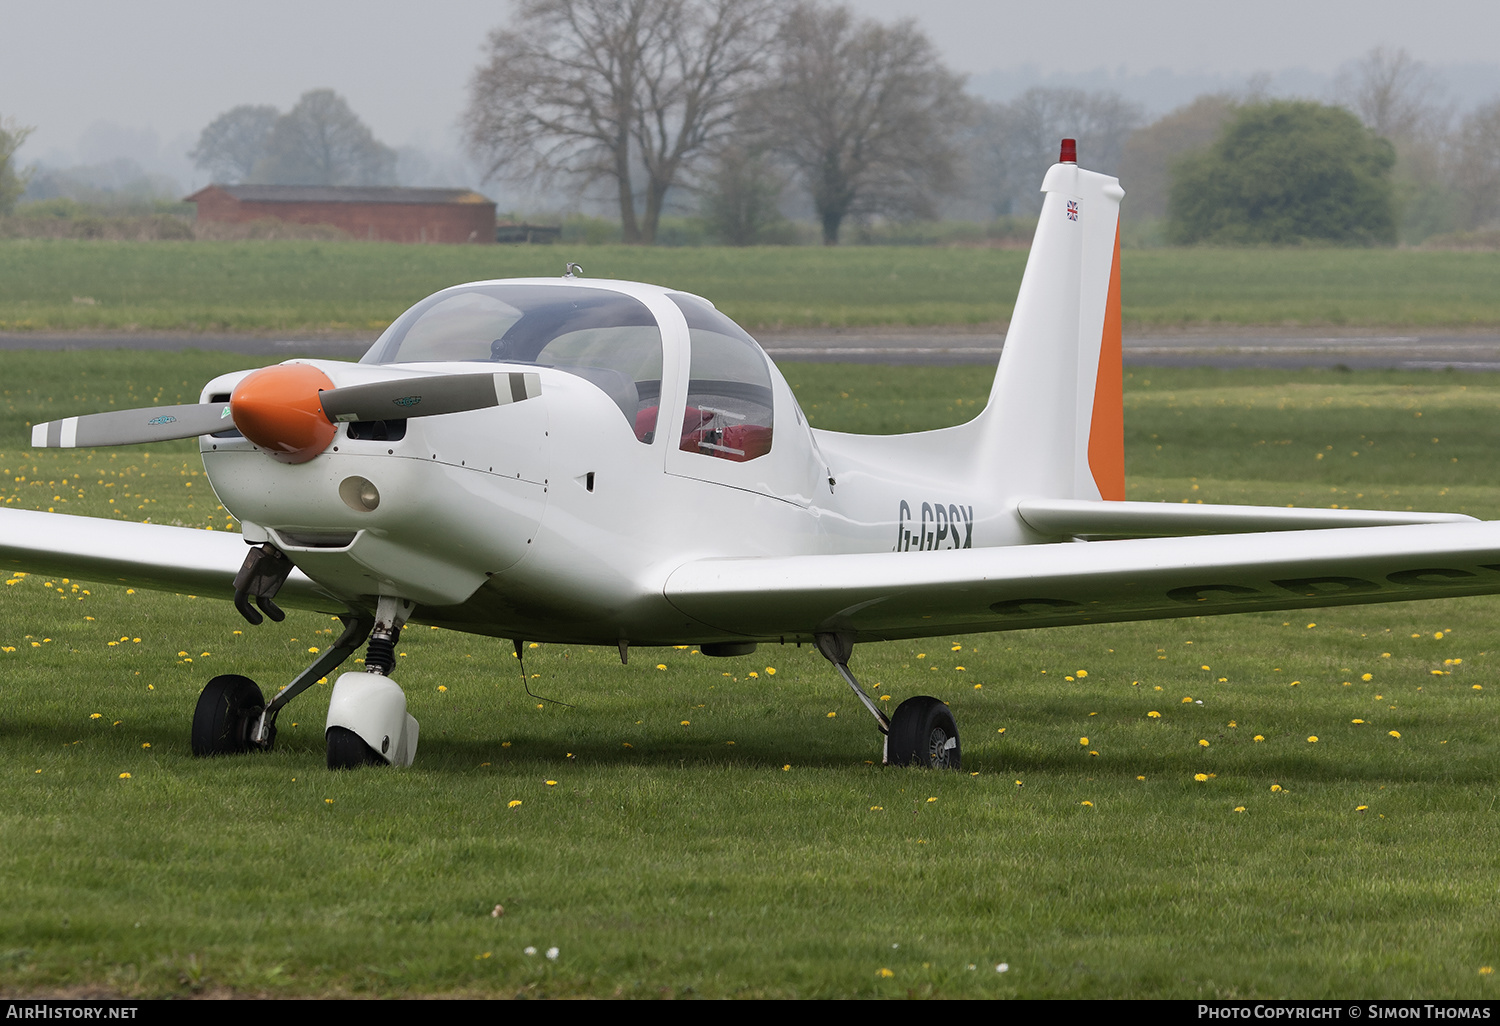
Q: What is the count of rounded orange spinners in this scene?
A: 1